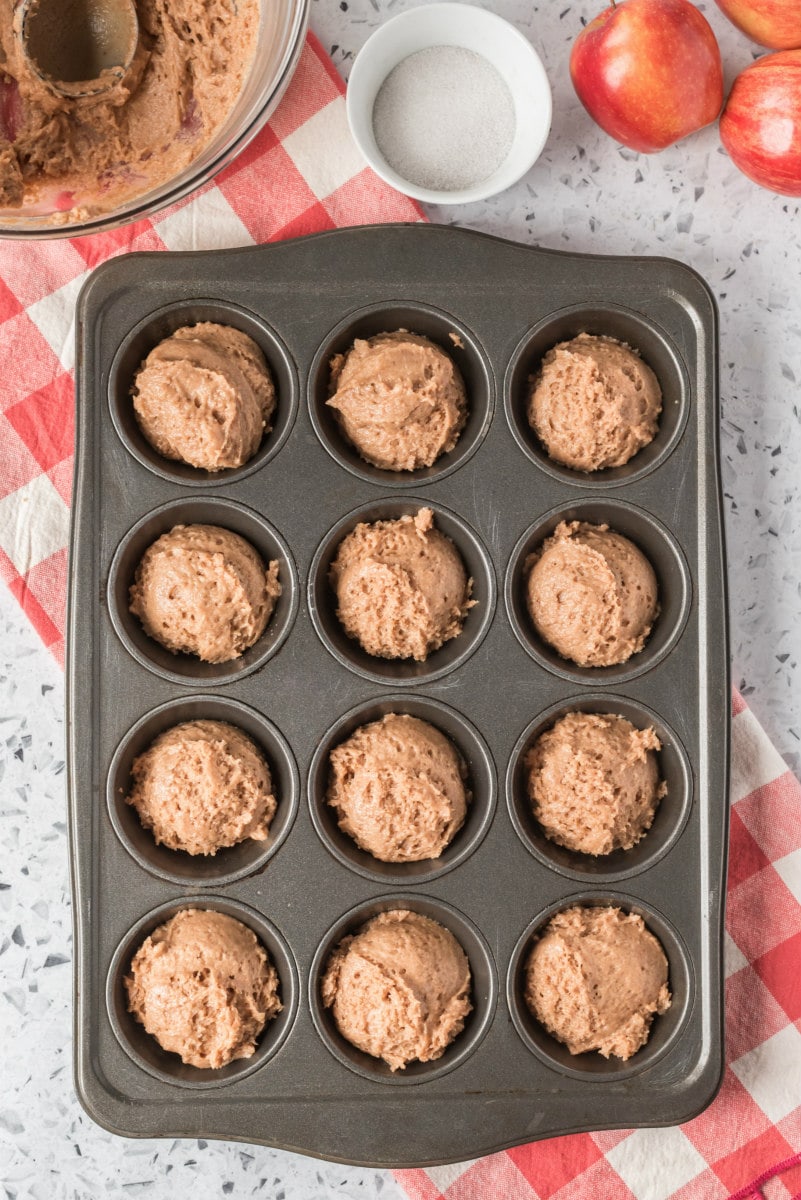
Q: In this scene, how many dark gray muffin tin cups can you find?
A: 12